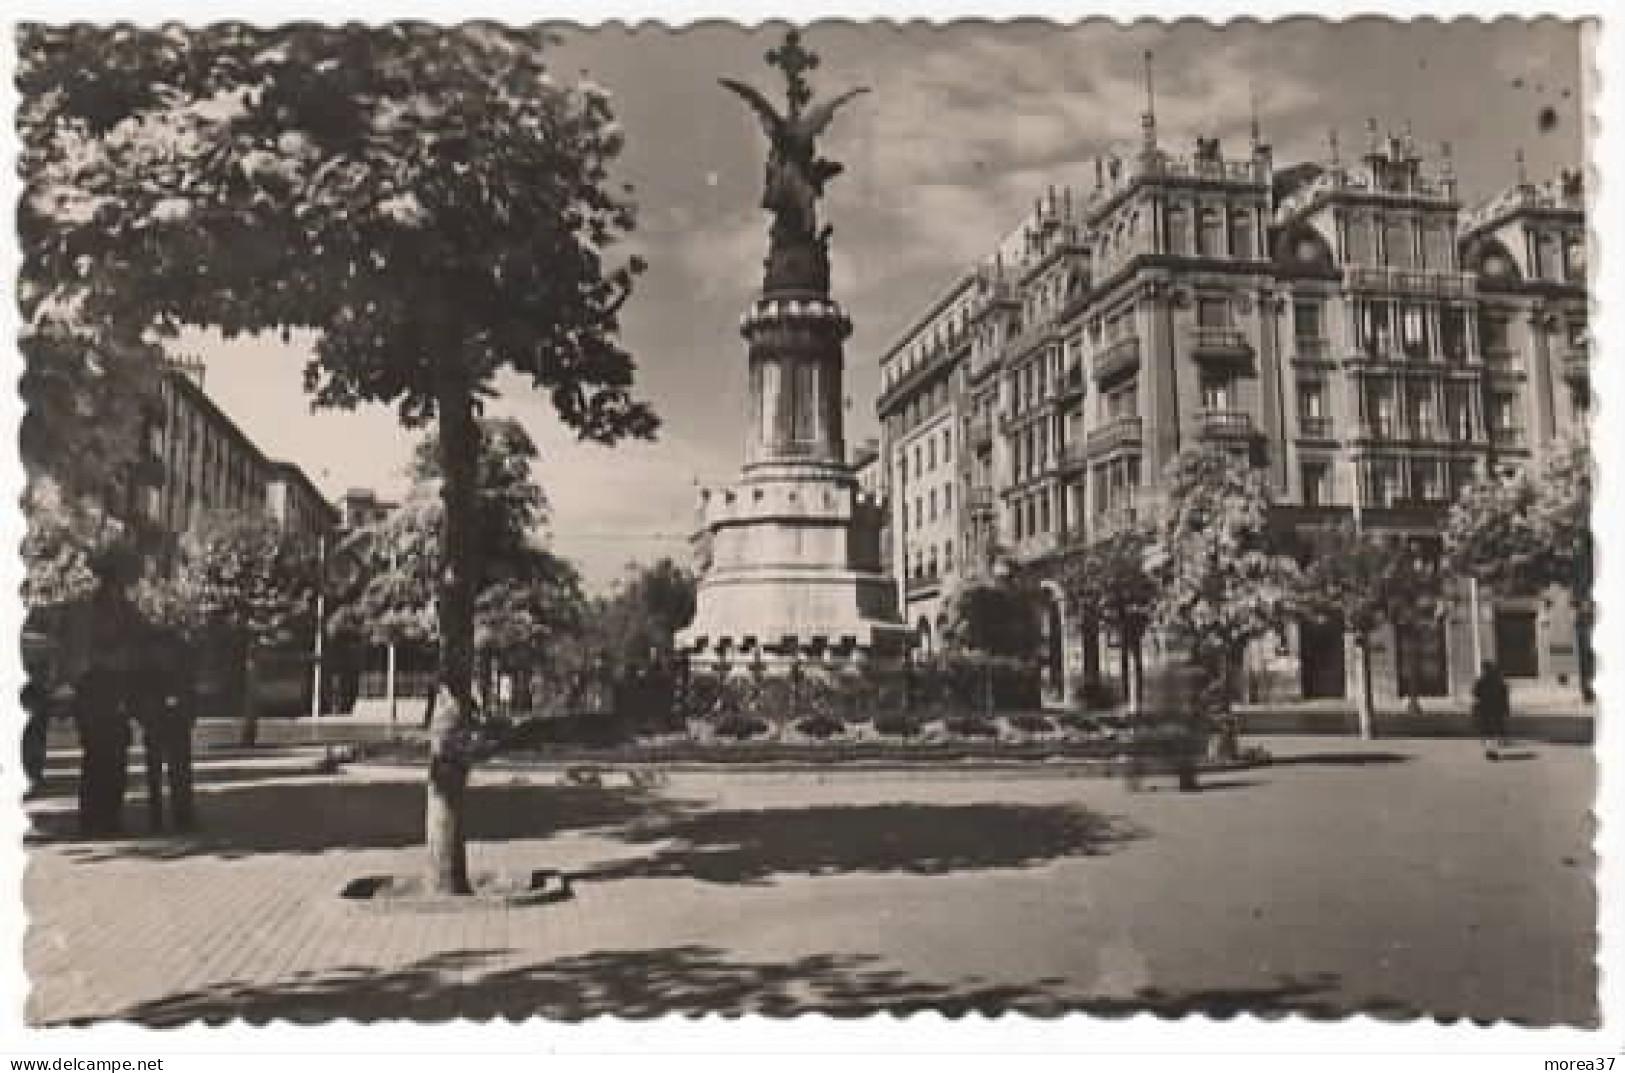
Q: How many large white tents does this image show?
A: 0